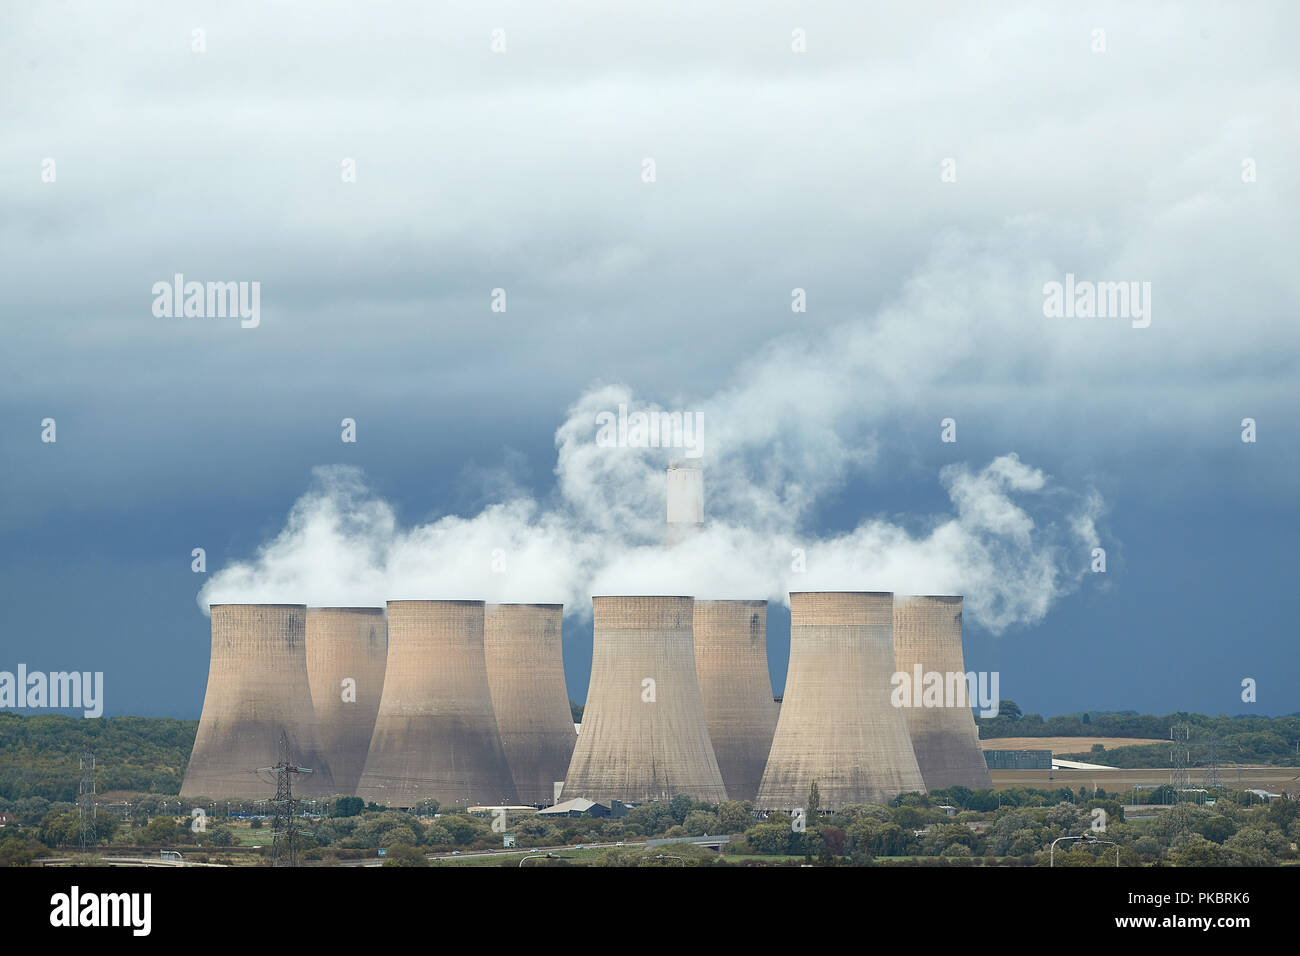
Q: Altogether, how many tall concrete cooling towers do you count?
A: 8